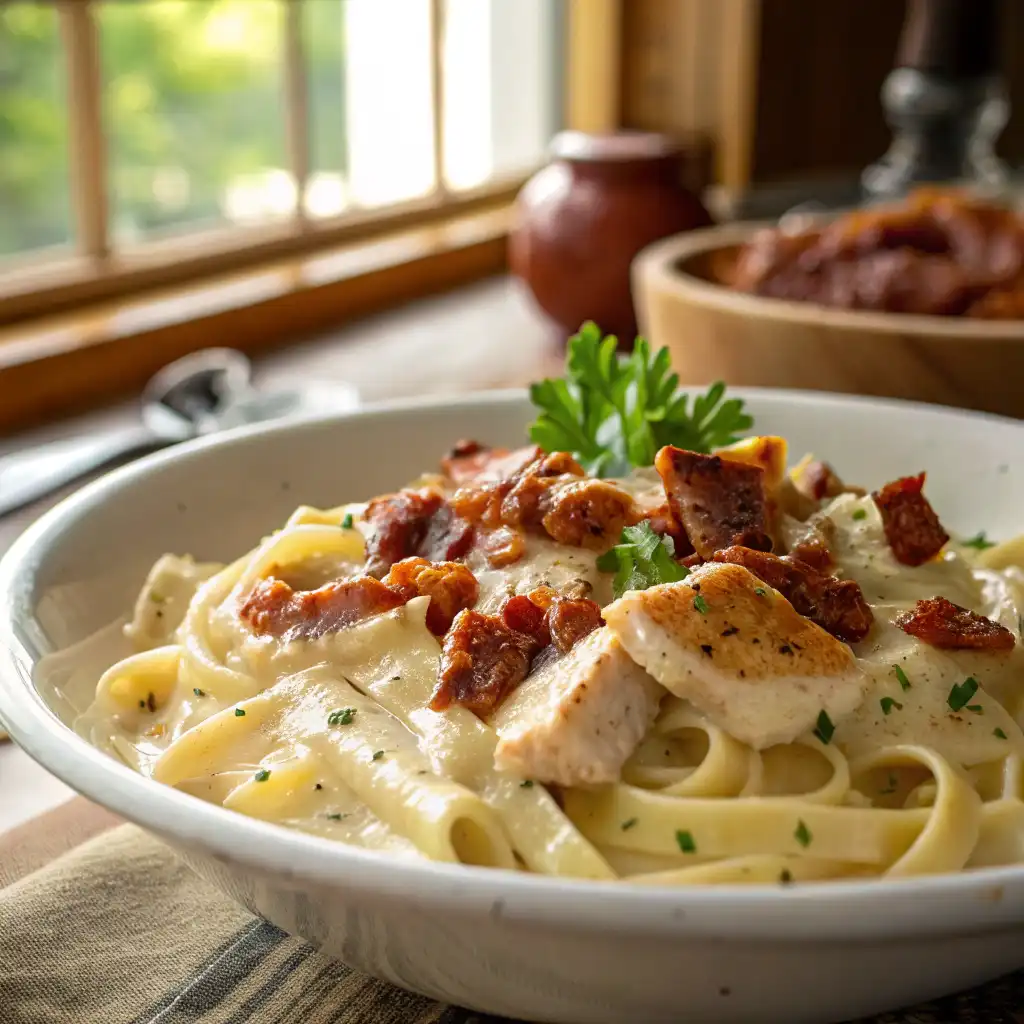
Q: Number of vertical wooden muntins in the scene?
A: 3